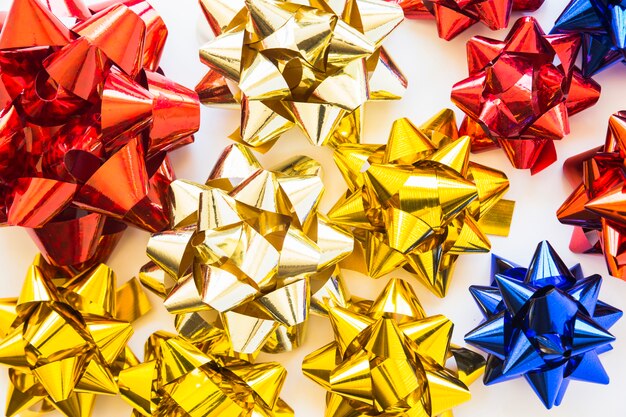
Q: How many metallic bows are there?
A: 12